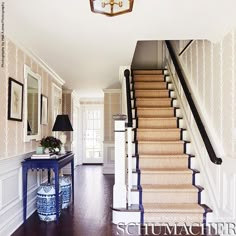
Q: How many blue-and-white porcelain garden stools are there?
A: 2